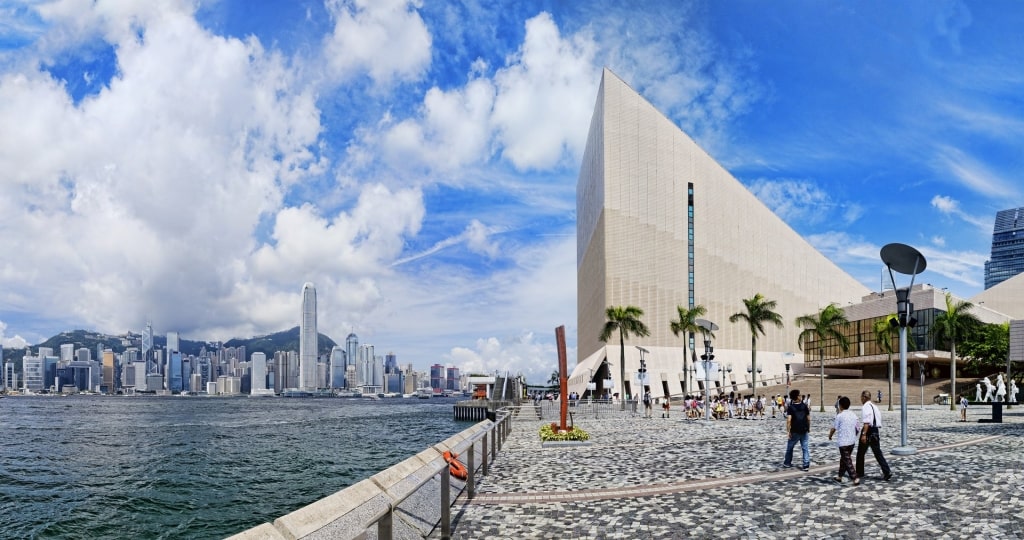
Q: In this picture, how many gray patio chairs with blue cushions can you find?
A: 0